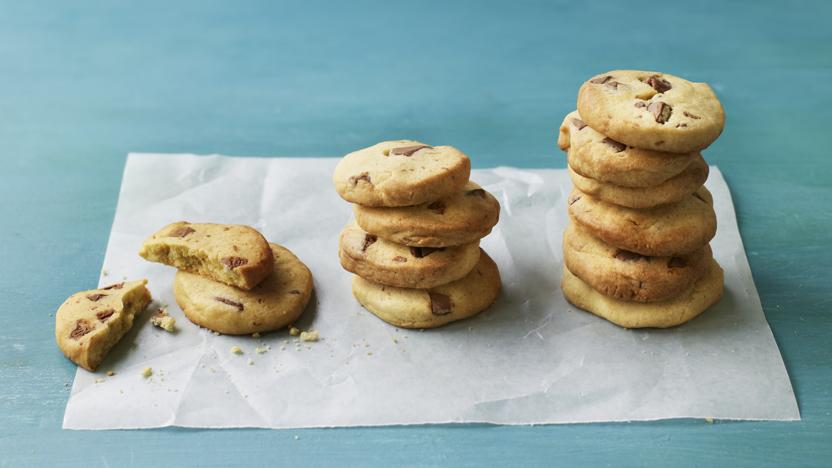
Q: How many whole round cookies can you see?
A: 11